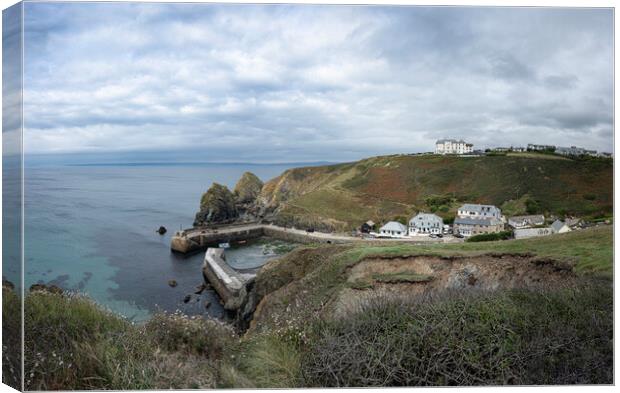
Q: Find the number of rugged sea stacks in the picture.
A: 2